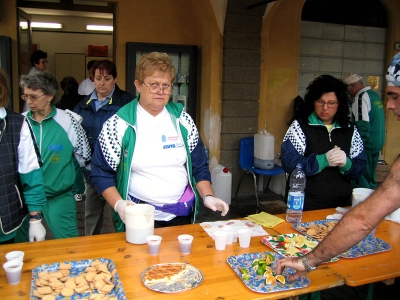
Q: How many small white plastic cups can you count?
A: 7